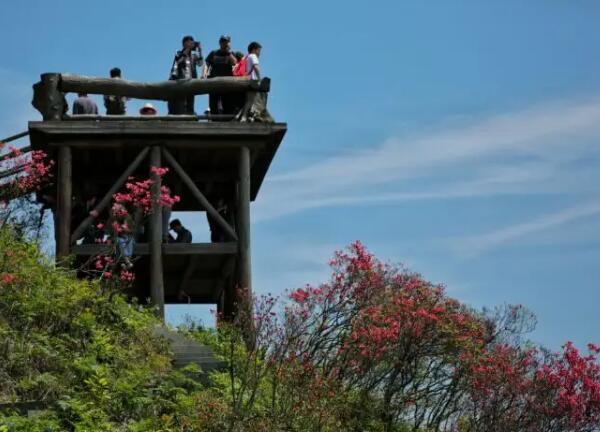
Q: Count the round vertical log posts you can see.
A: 3